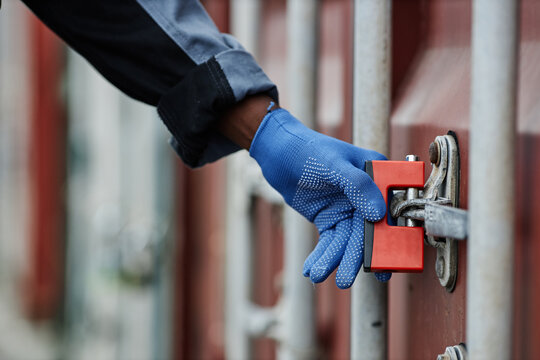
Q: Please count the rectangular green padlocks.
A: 0